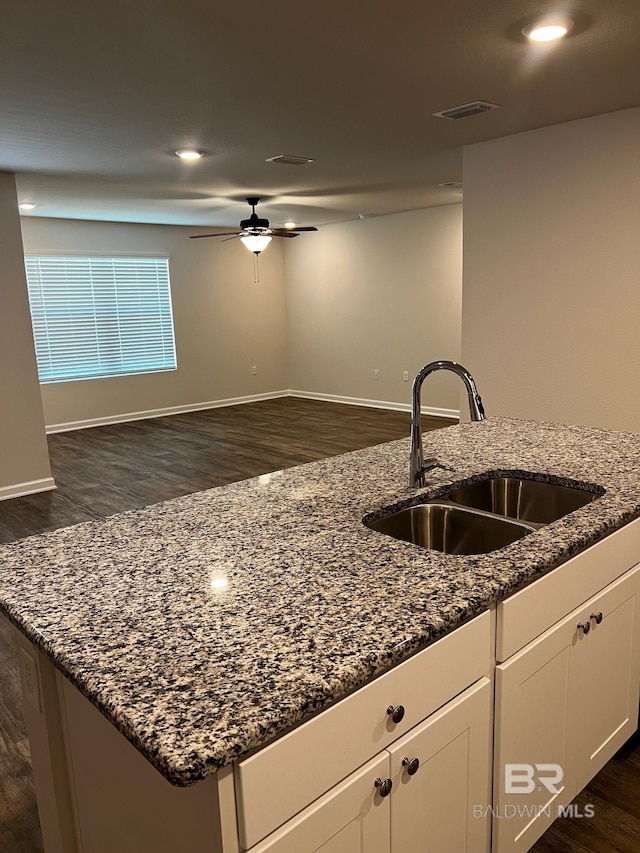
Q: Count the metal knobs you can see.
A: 5